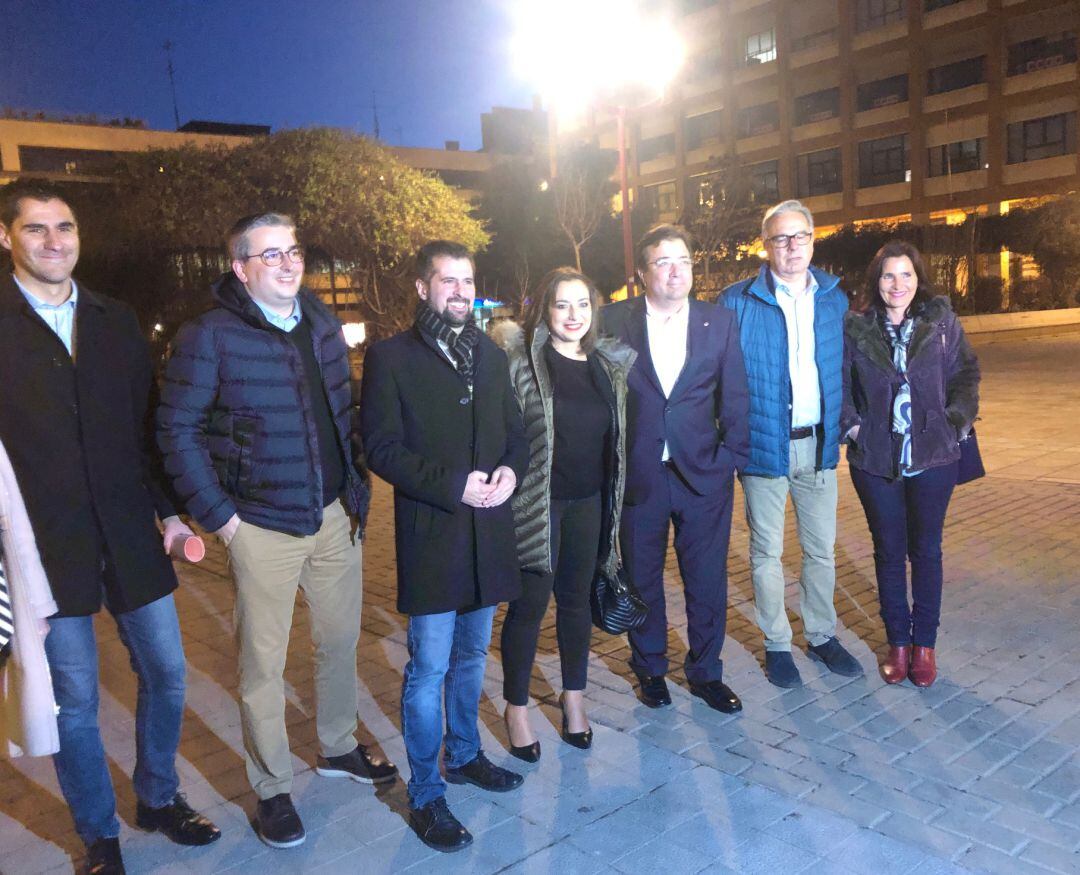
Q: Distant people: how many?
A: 0